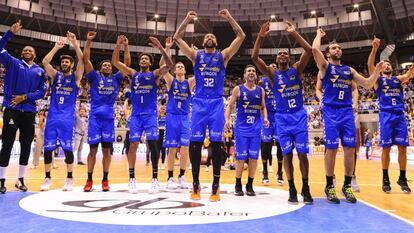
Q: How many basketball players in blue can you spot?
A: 11